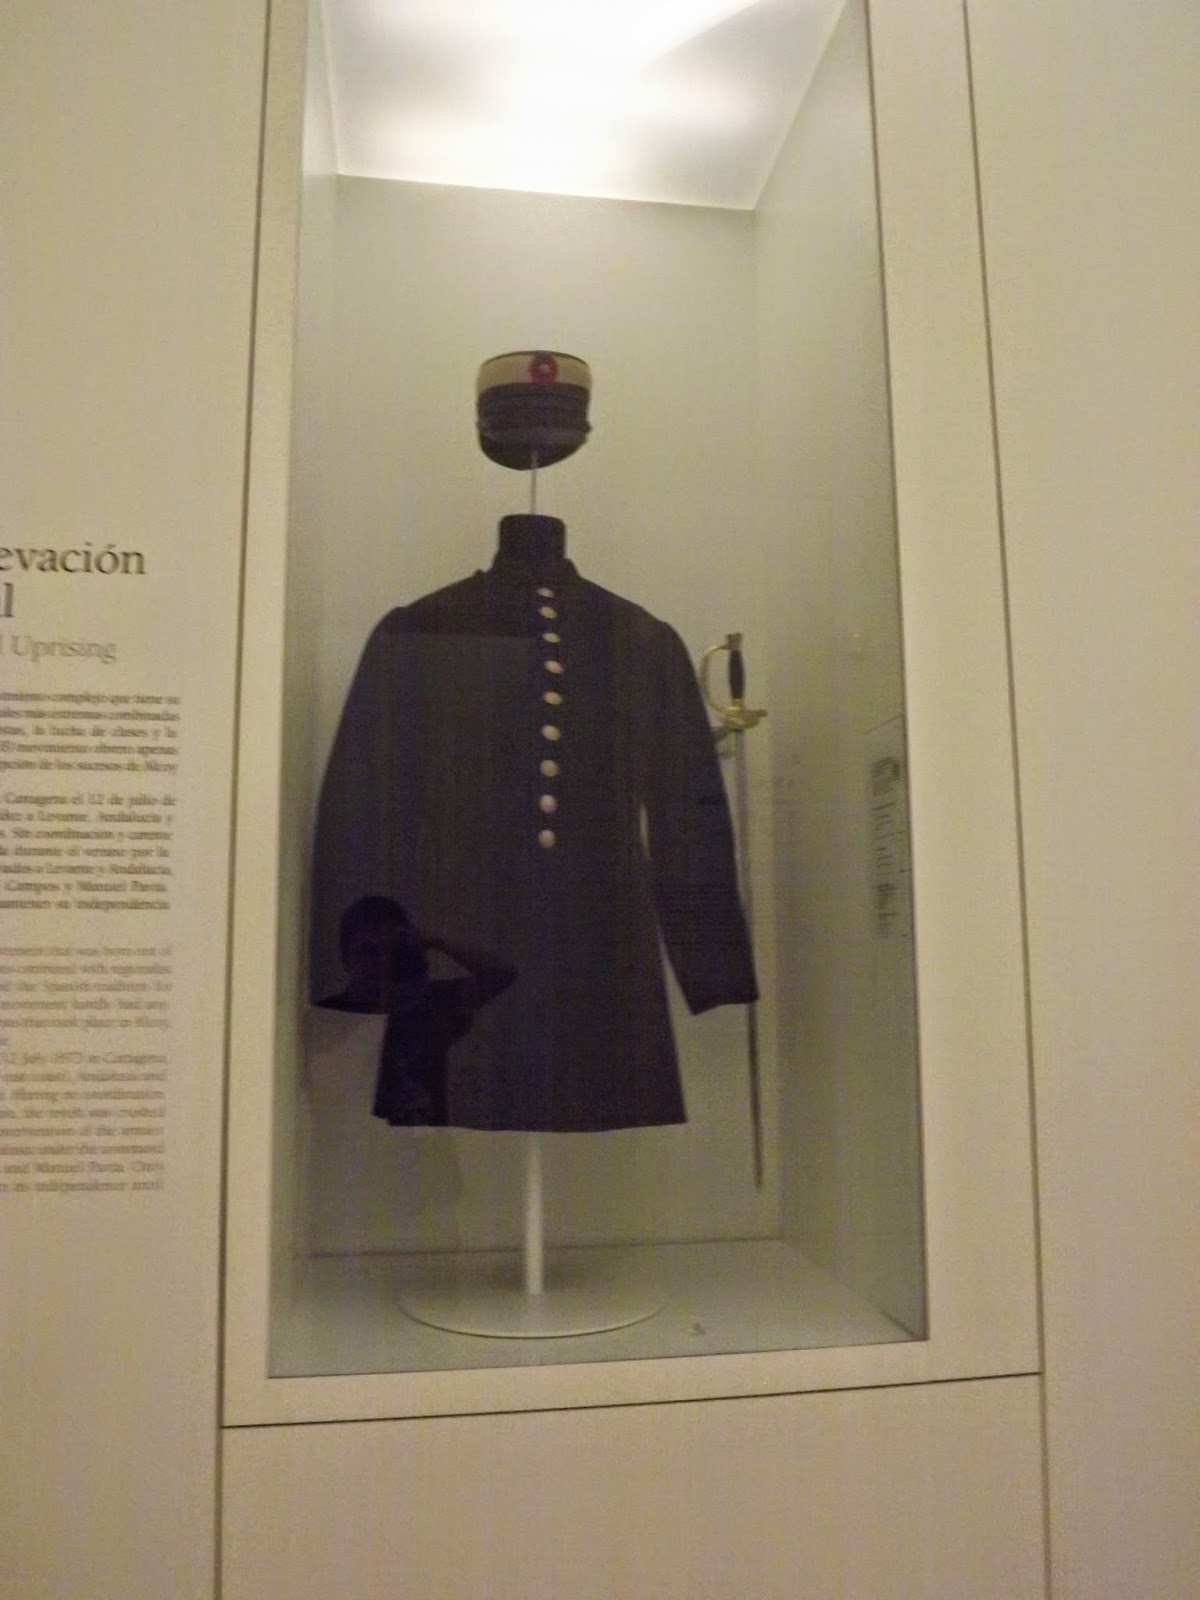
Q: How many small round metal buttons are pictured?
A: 9